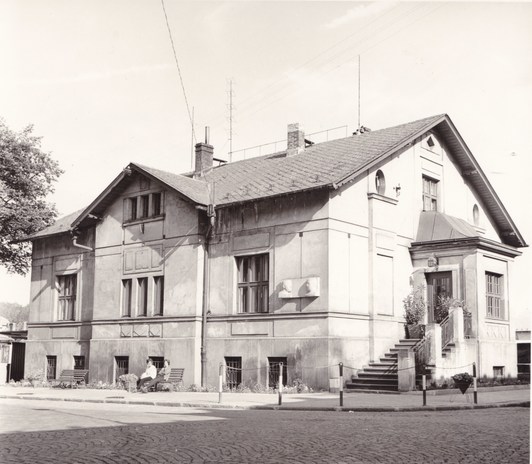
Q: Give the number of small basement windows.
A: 7